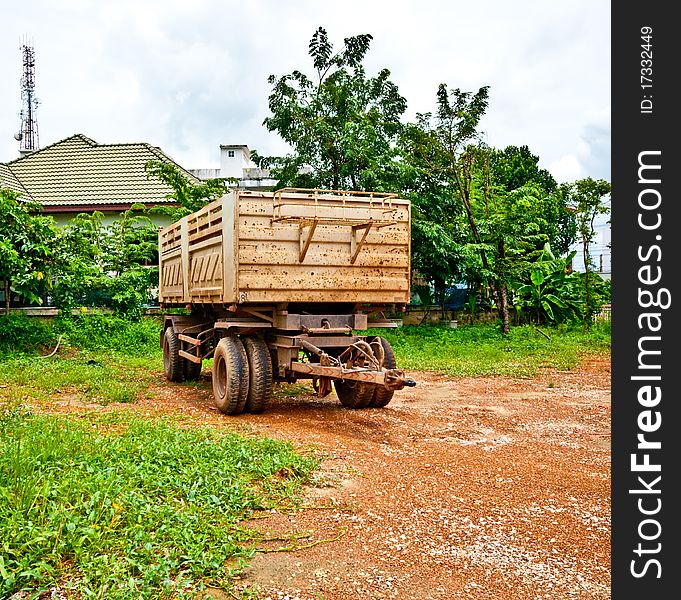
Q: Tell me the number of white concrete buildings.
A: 1